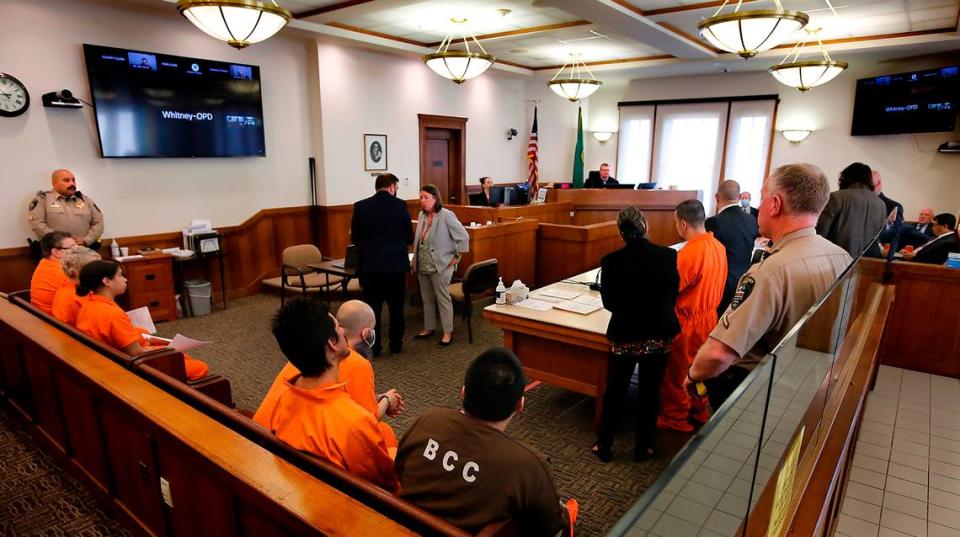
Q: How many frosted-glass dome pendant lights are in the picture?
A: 5